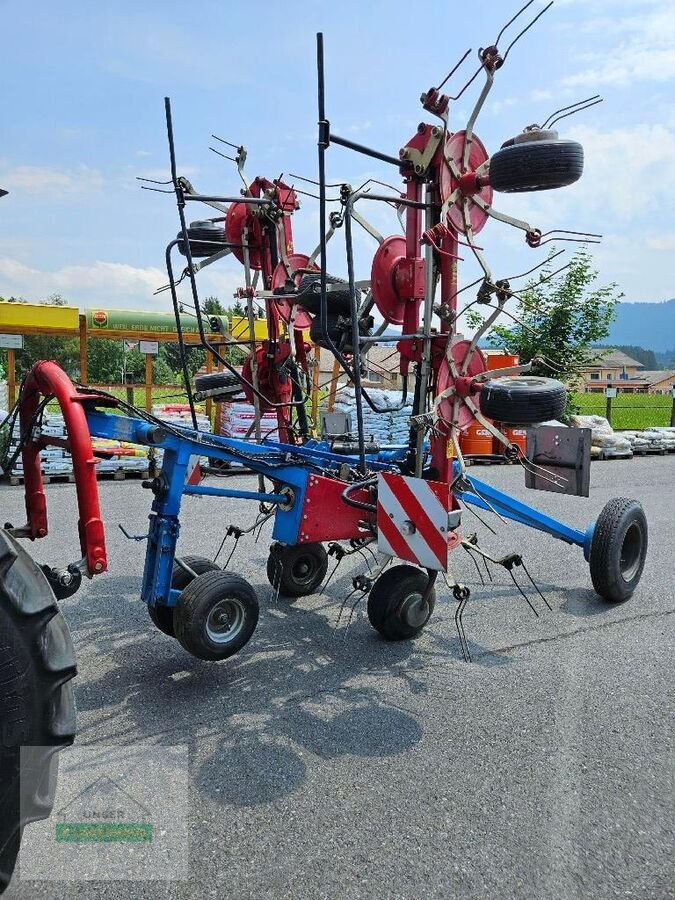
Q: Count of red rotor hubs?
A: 6